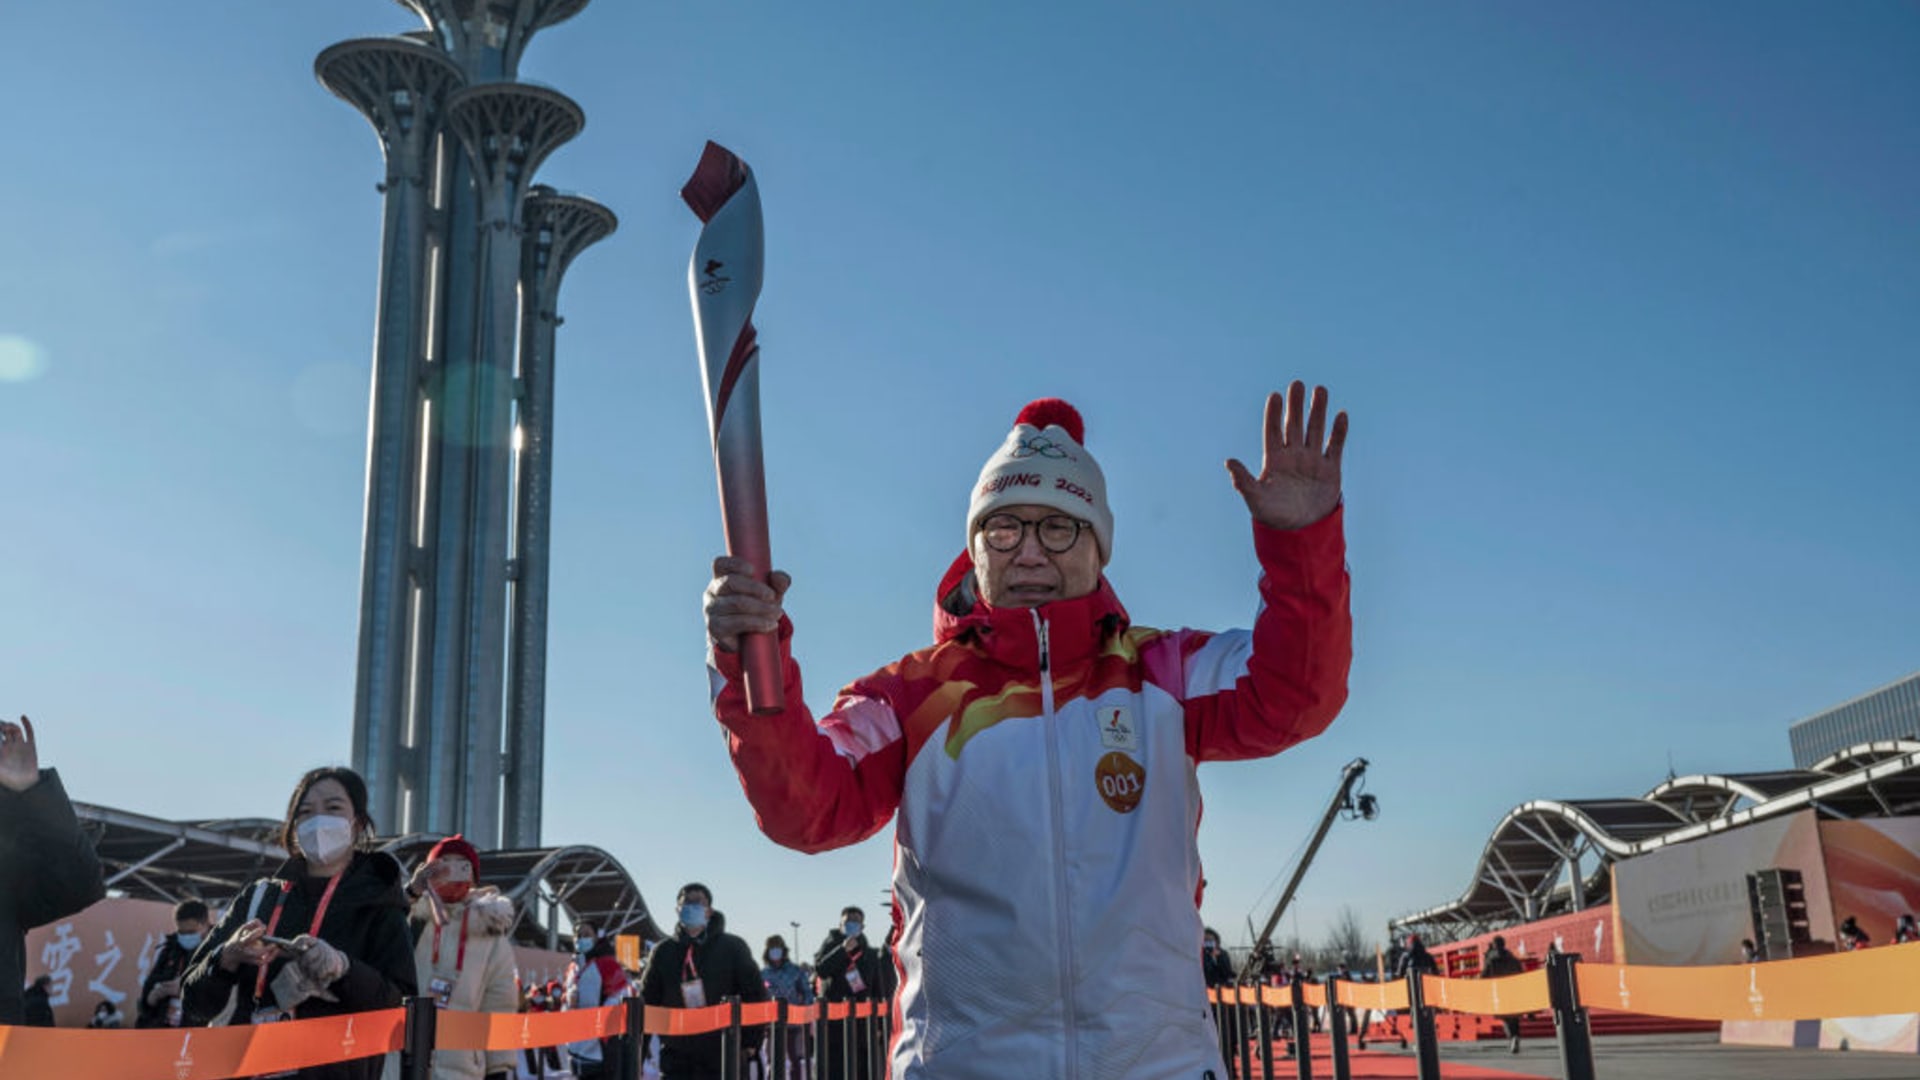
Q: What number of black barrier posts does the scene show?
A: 15